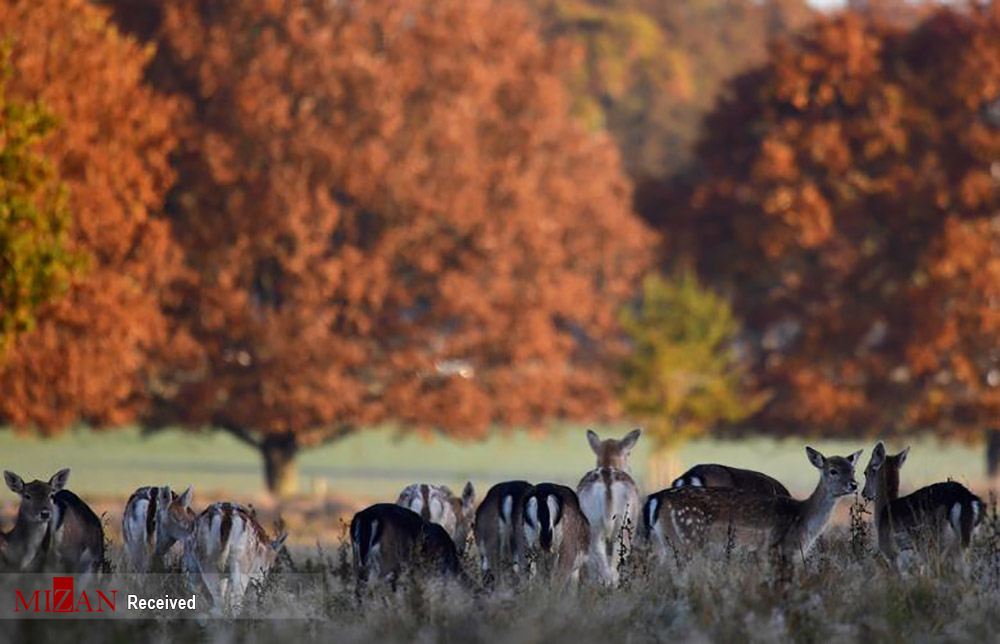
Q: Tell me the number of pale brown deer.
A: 4